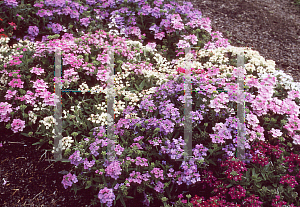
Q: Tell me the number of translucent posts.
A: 4